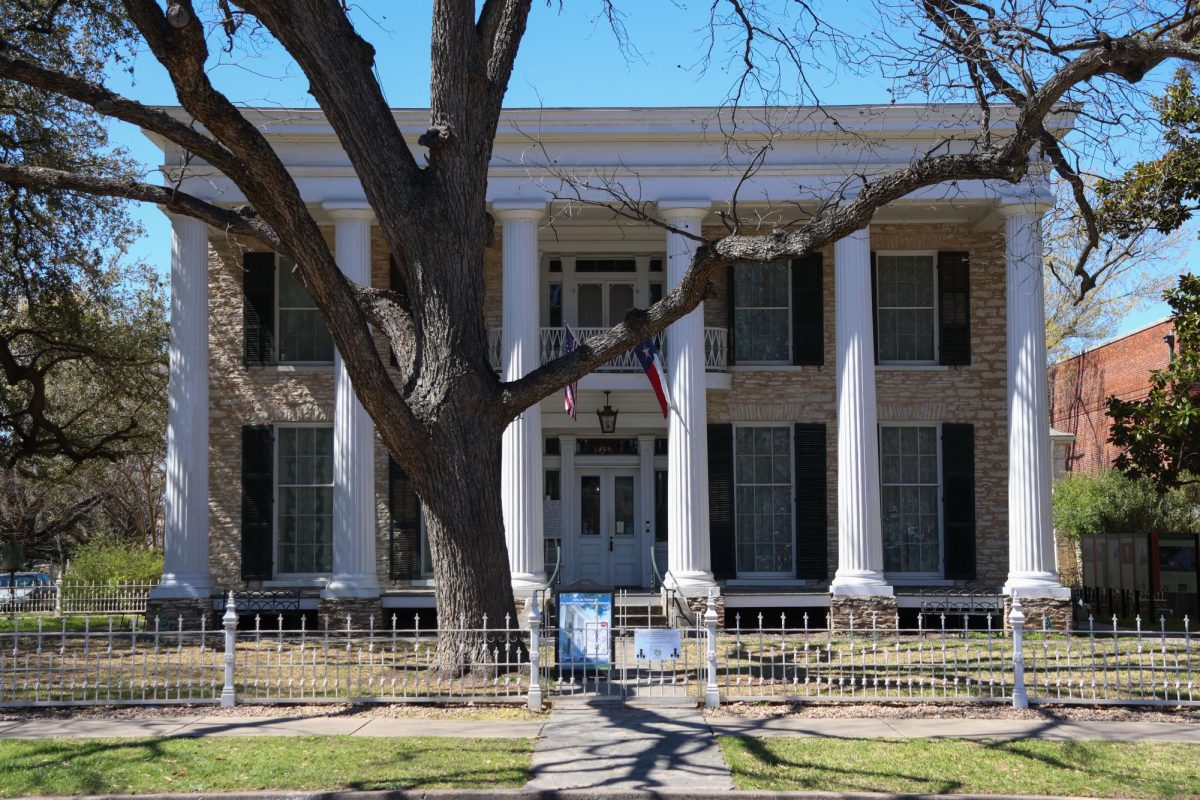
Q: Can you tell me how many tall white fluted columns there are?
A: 6